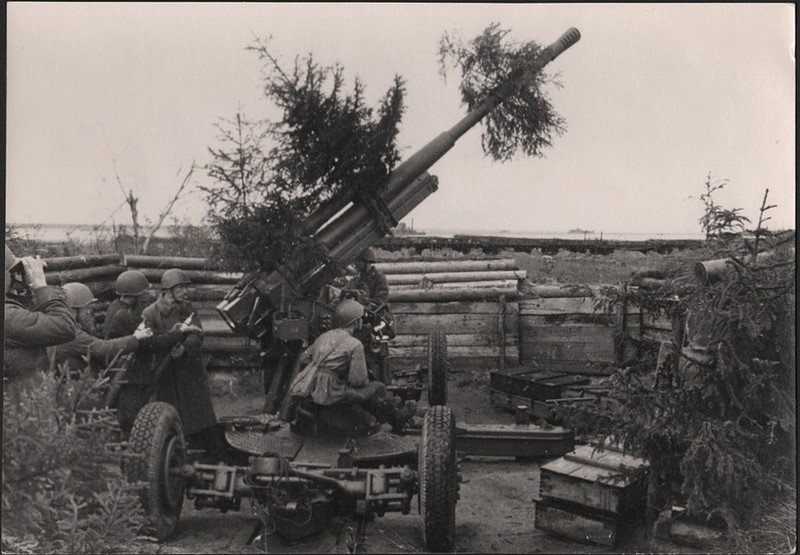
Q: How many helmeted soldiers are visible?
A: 6